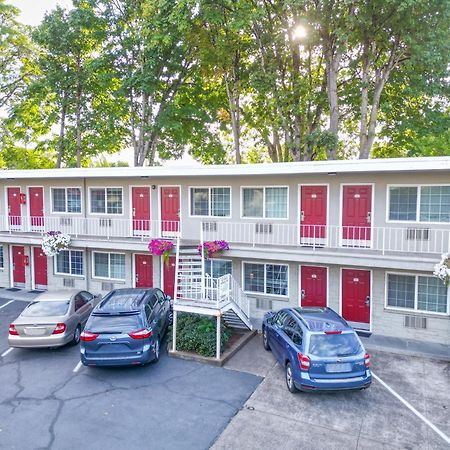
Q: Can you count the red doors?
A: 12